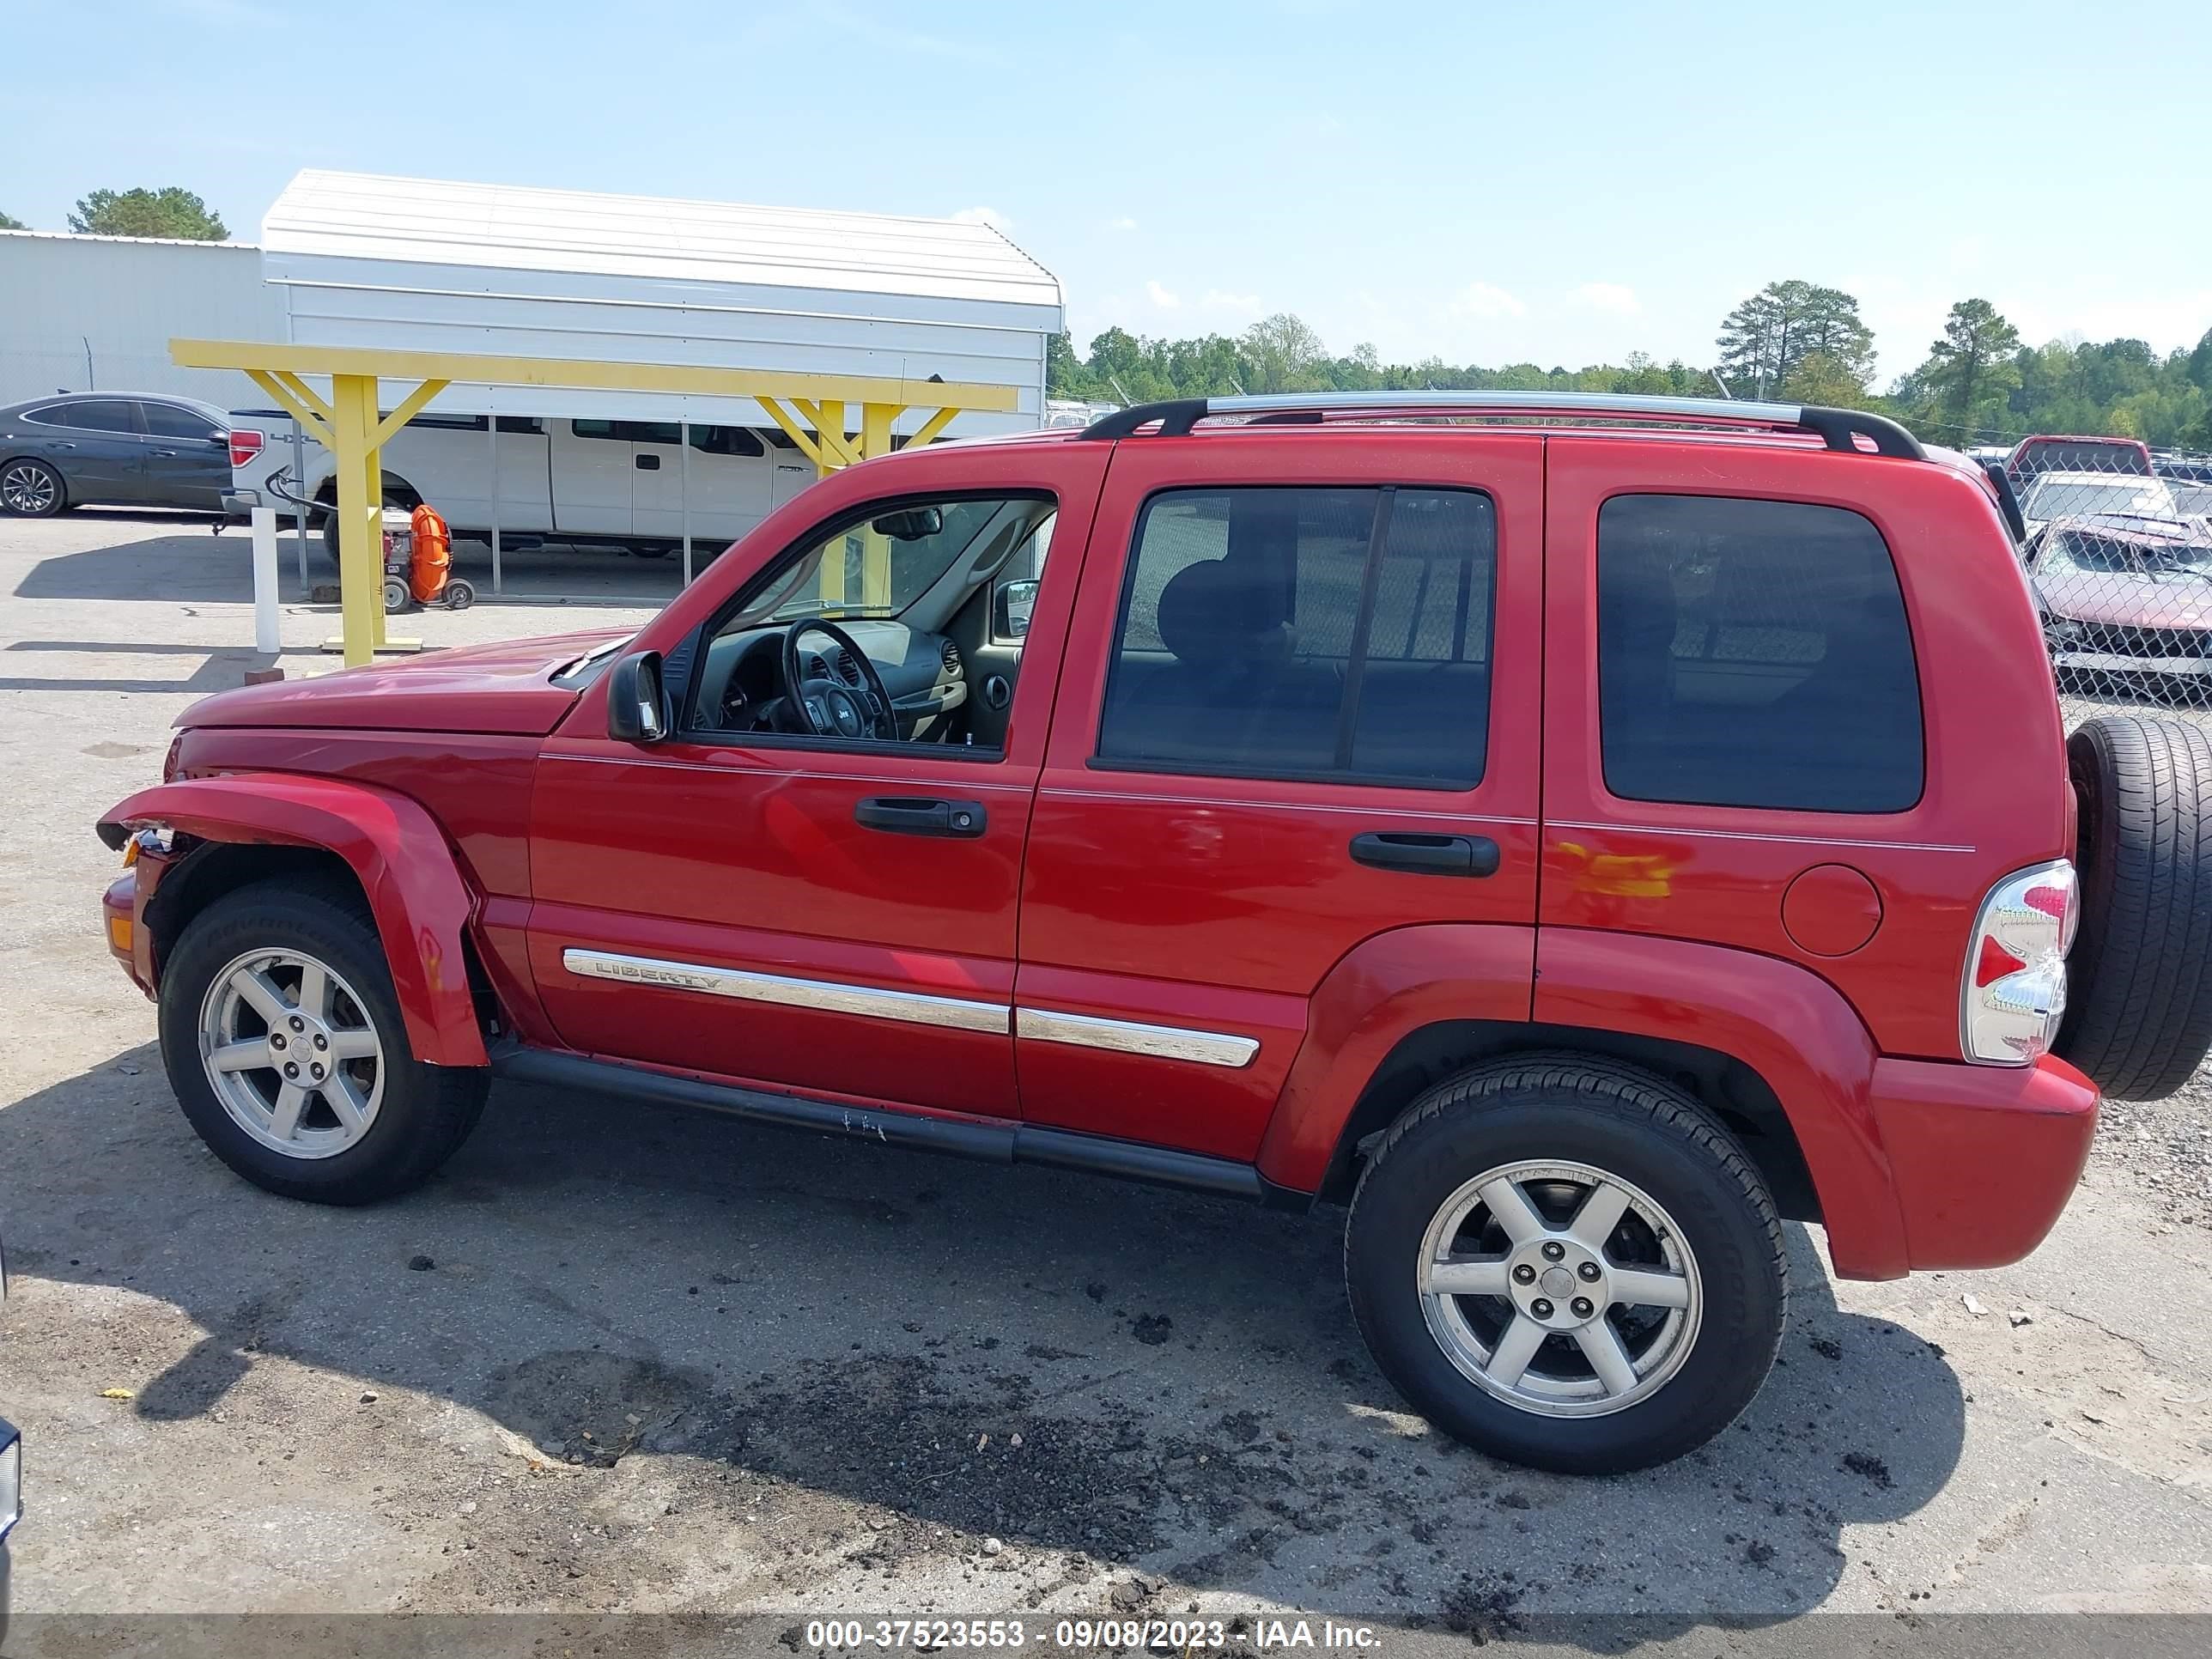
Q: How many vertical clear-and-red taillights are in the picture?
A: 1